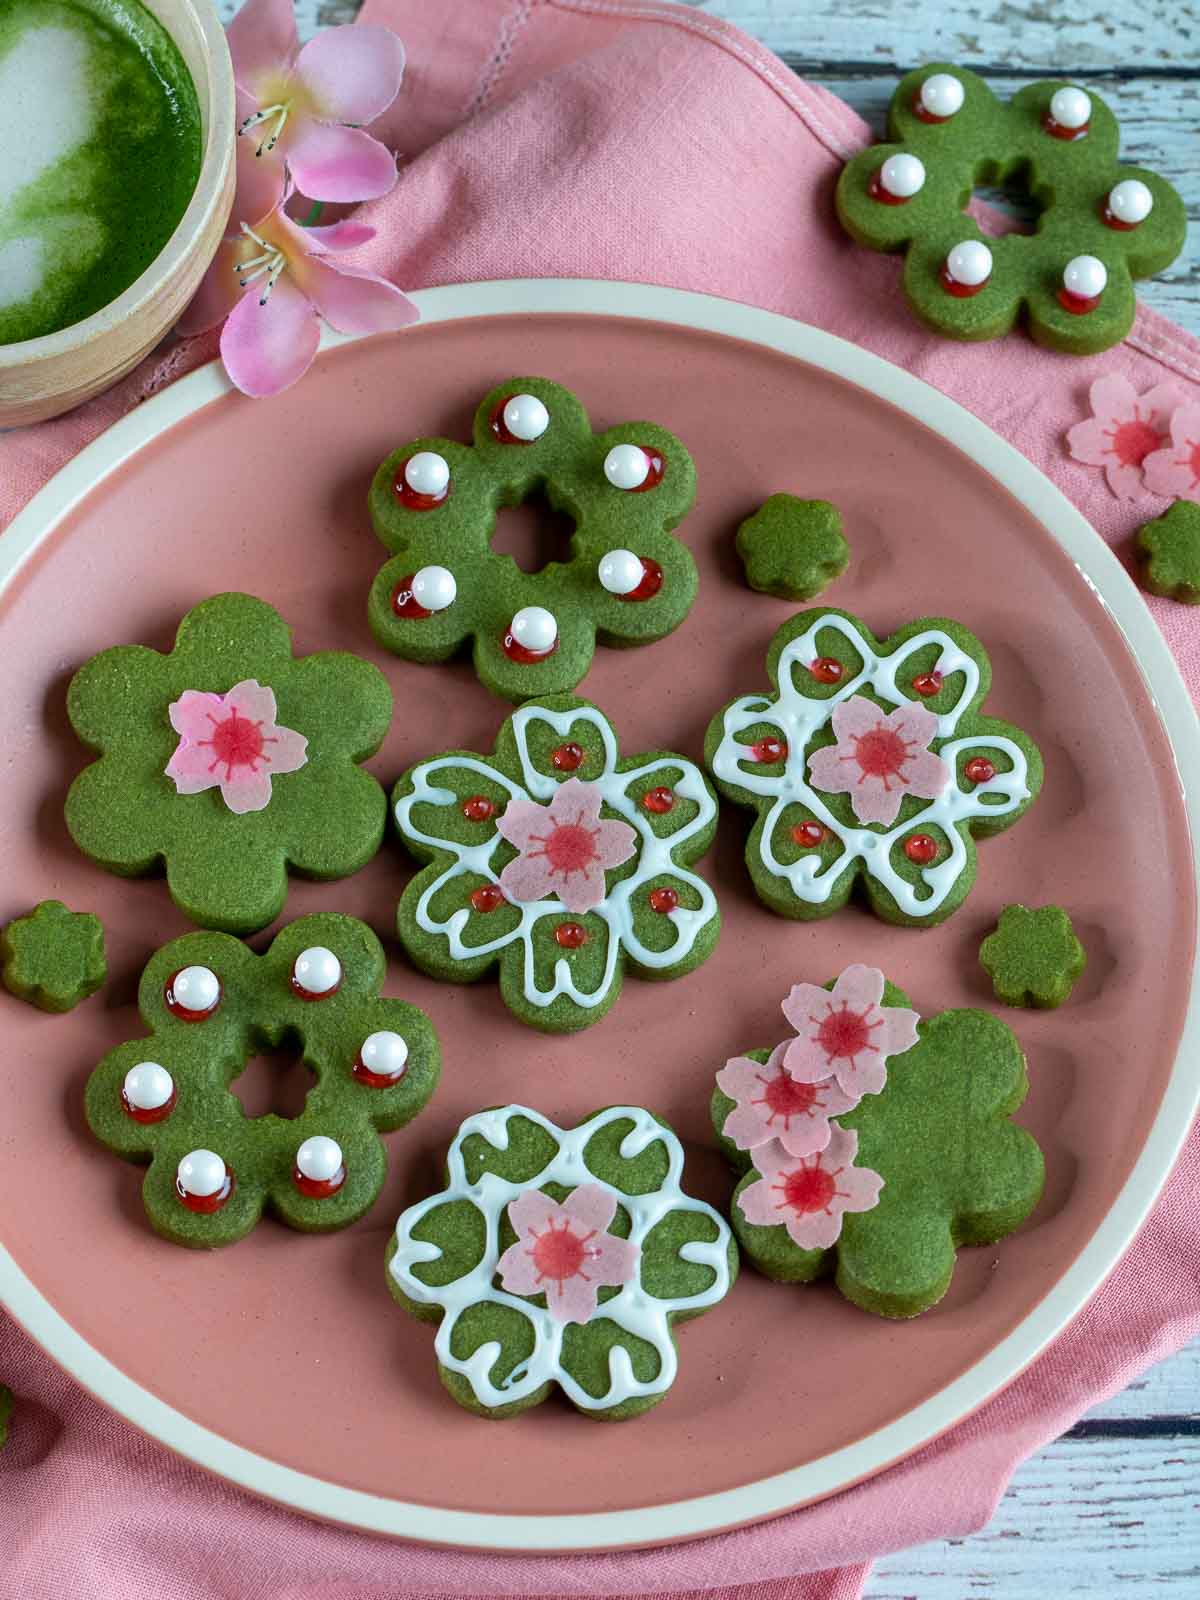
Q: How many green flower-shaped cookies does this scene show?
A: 12